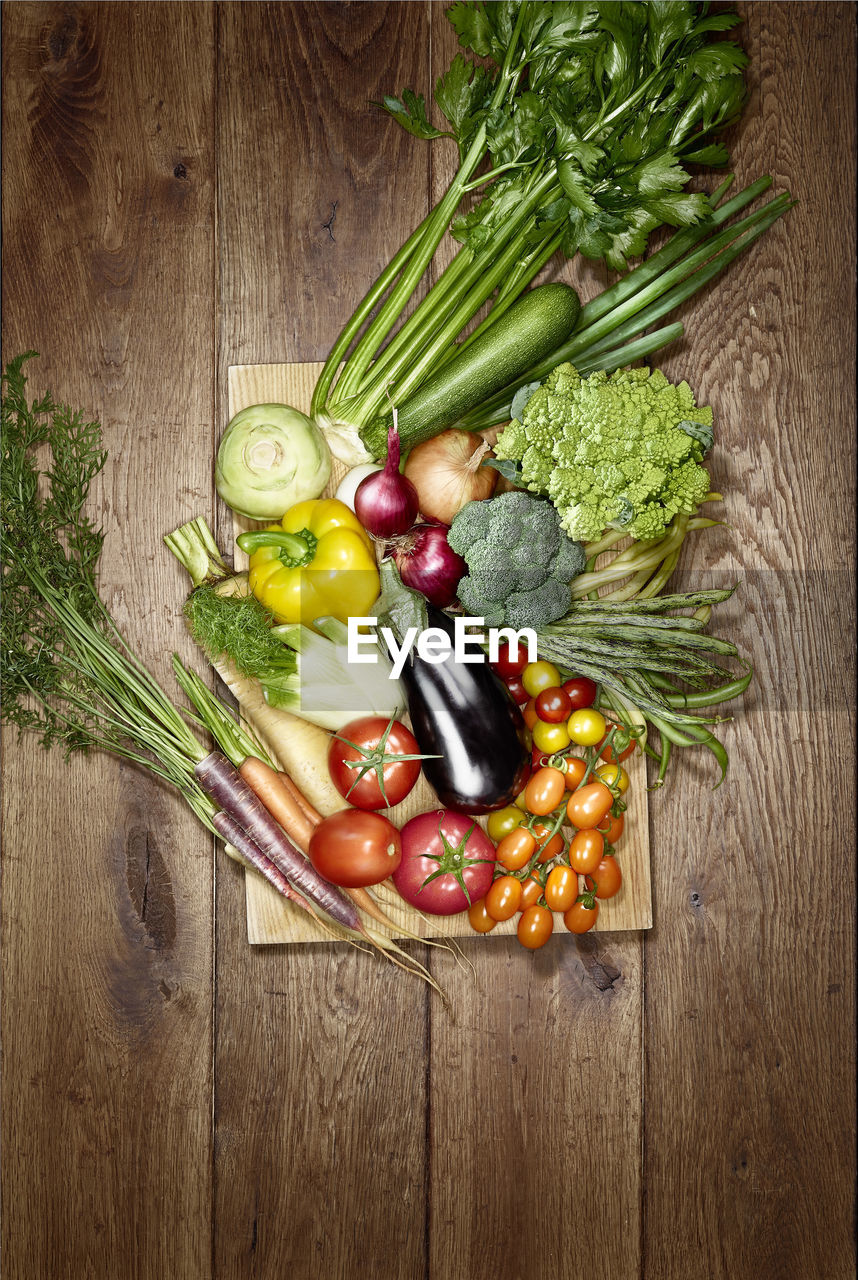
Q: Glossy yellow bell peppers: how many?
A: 1